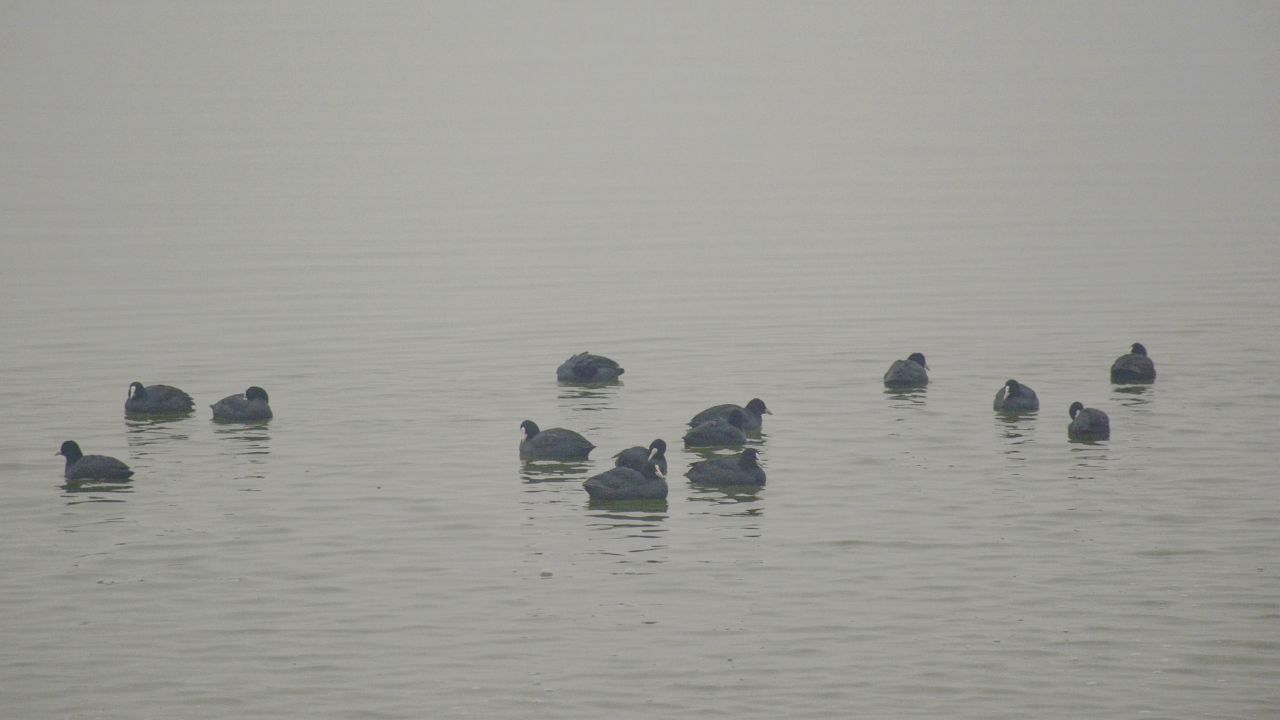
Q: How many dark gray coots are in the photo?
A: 14